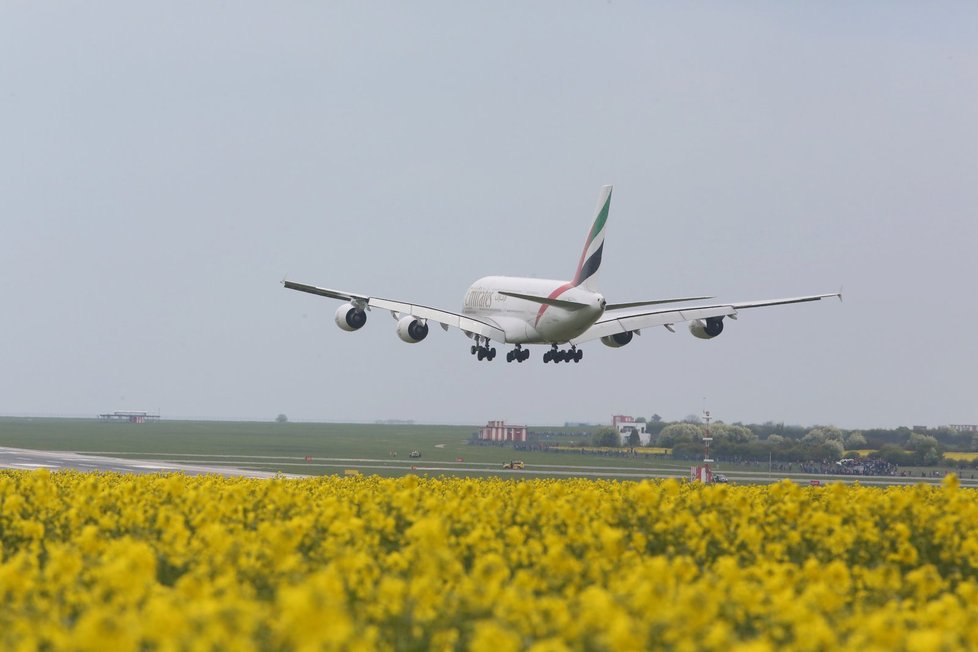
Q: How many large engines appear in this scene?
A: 4